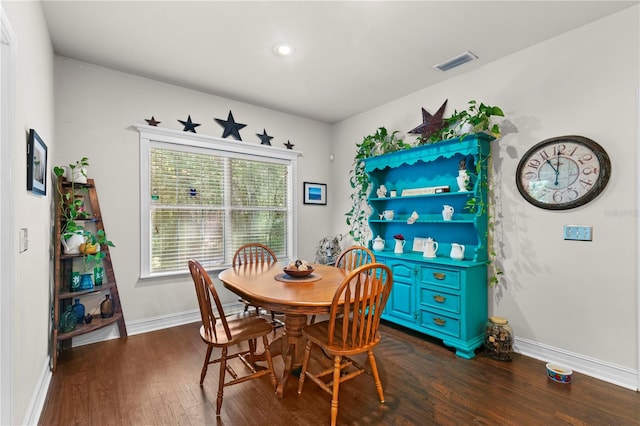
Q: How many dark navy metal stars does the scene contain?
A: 3